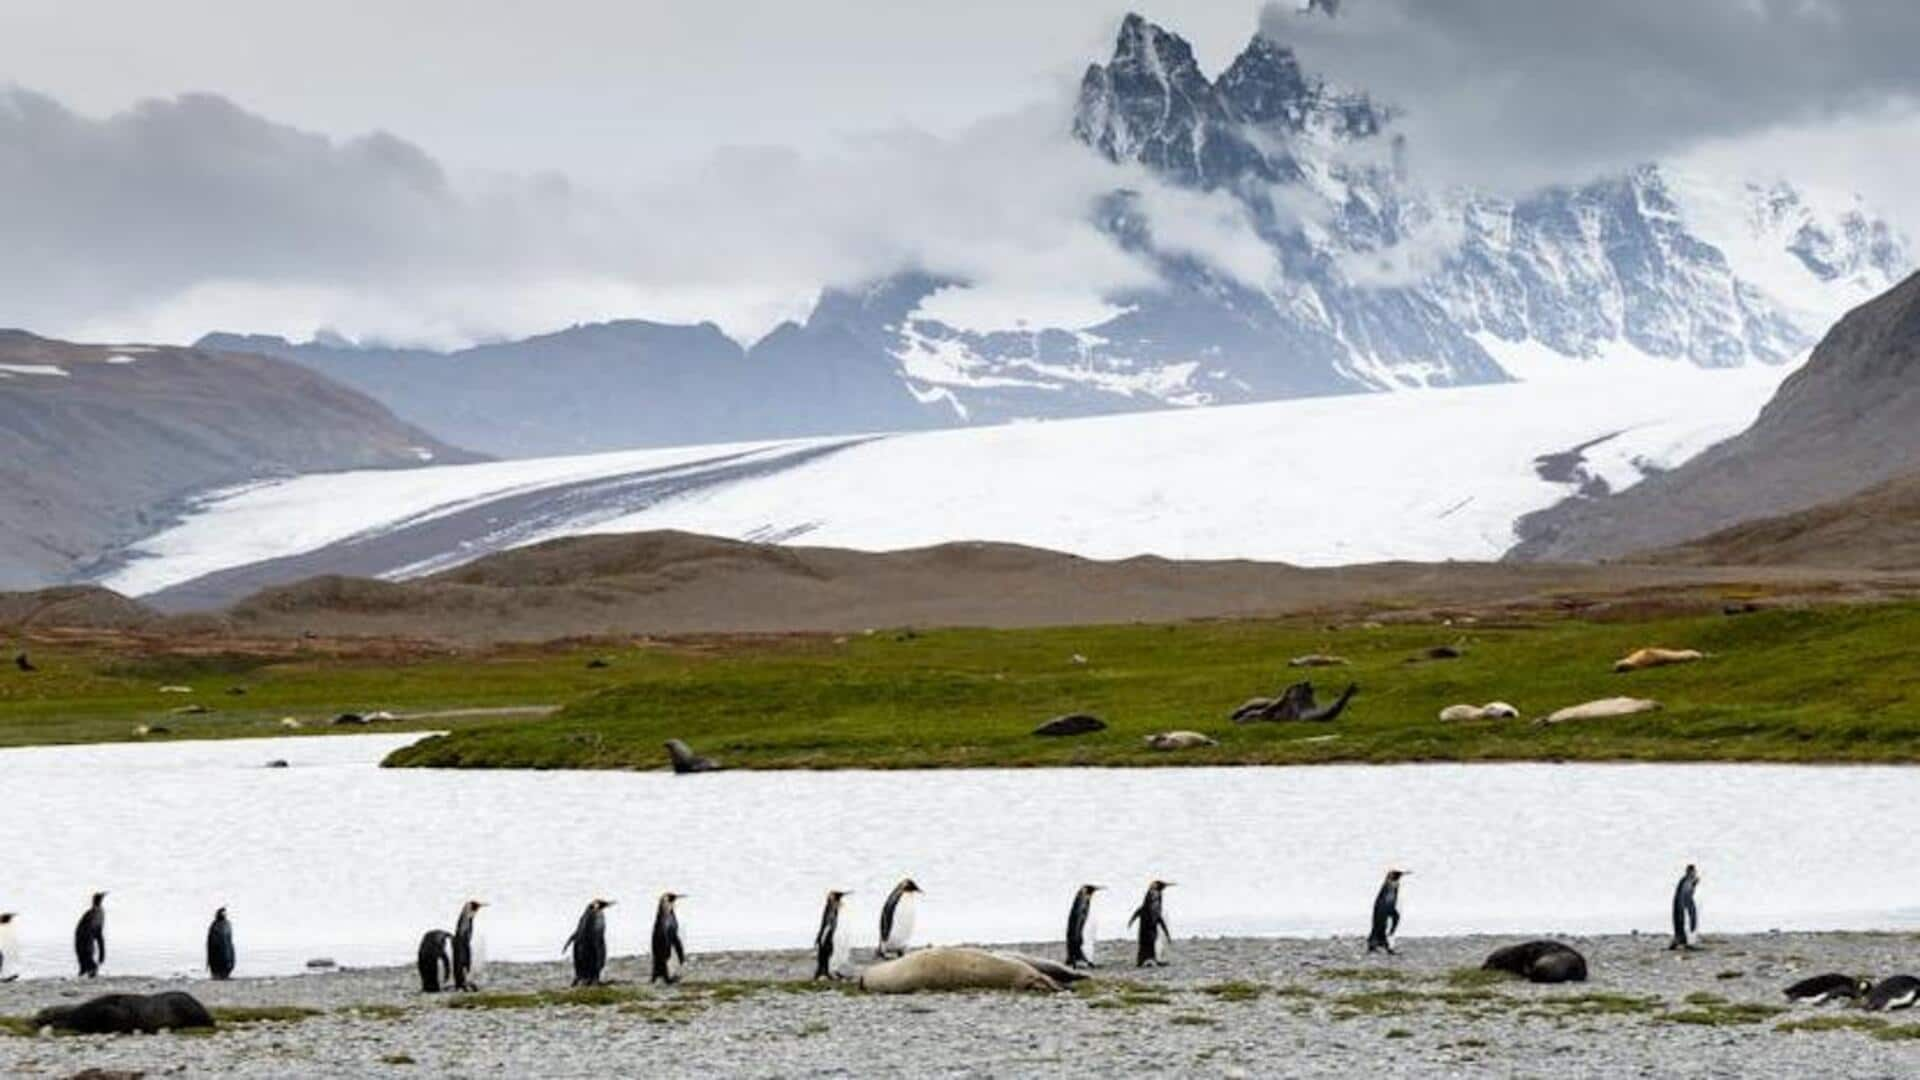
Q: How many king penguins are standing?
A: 13